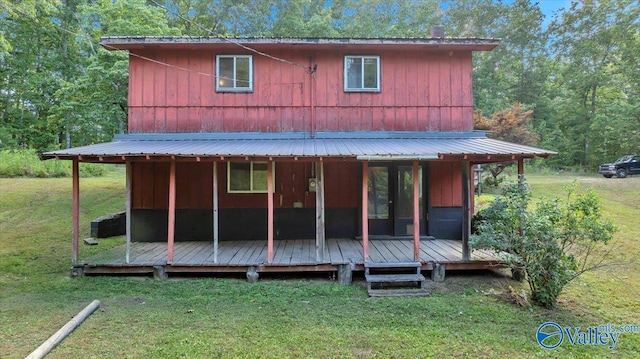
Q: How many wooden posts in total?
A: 10